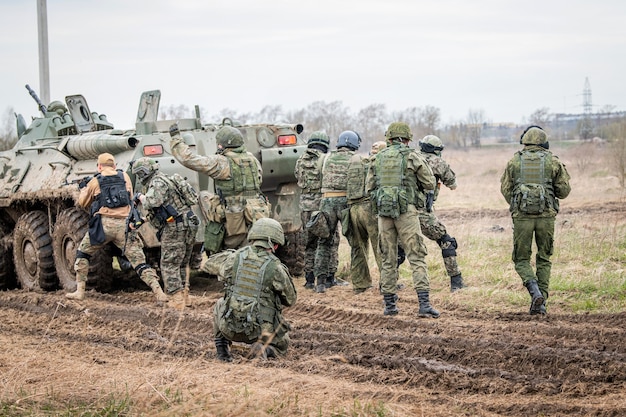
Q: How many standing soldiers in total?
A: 9